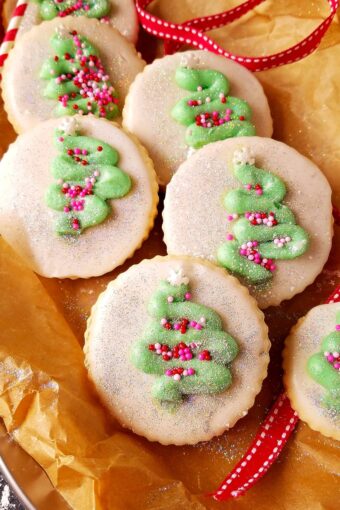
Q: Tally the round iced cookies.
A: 7